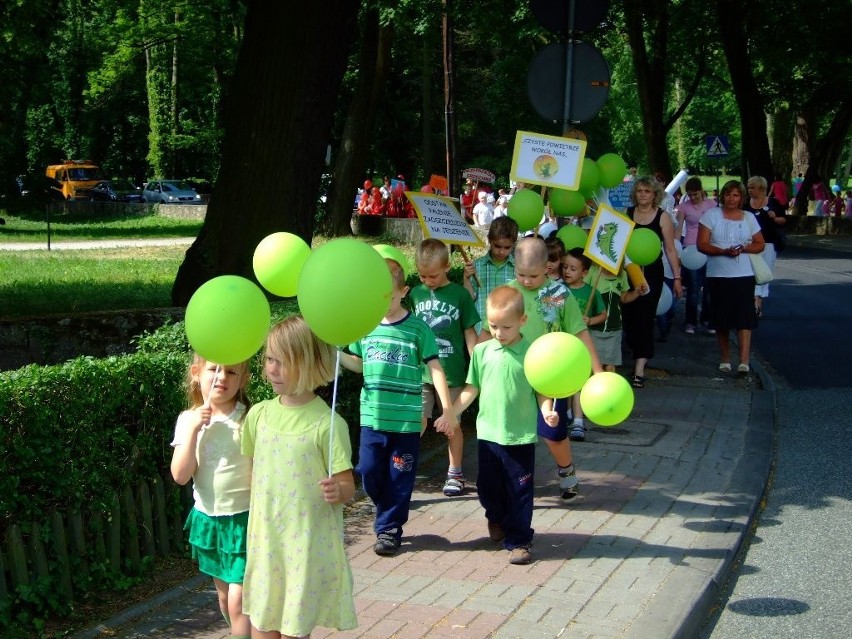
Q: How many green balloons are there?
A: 12